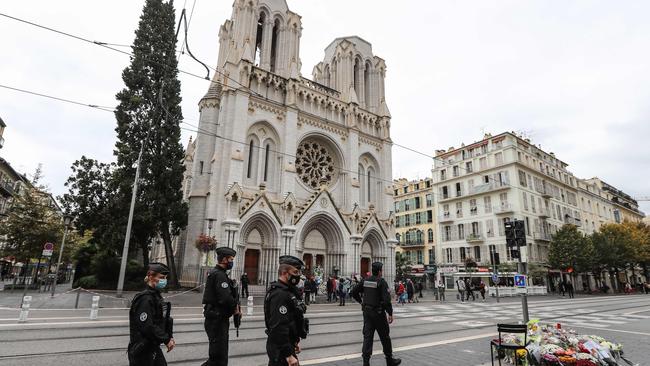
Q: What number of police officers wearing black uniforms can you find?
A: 4